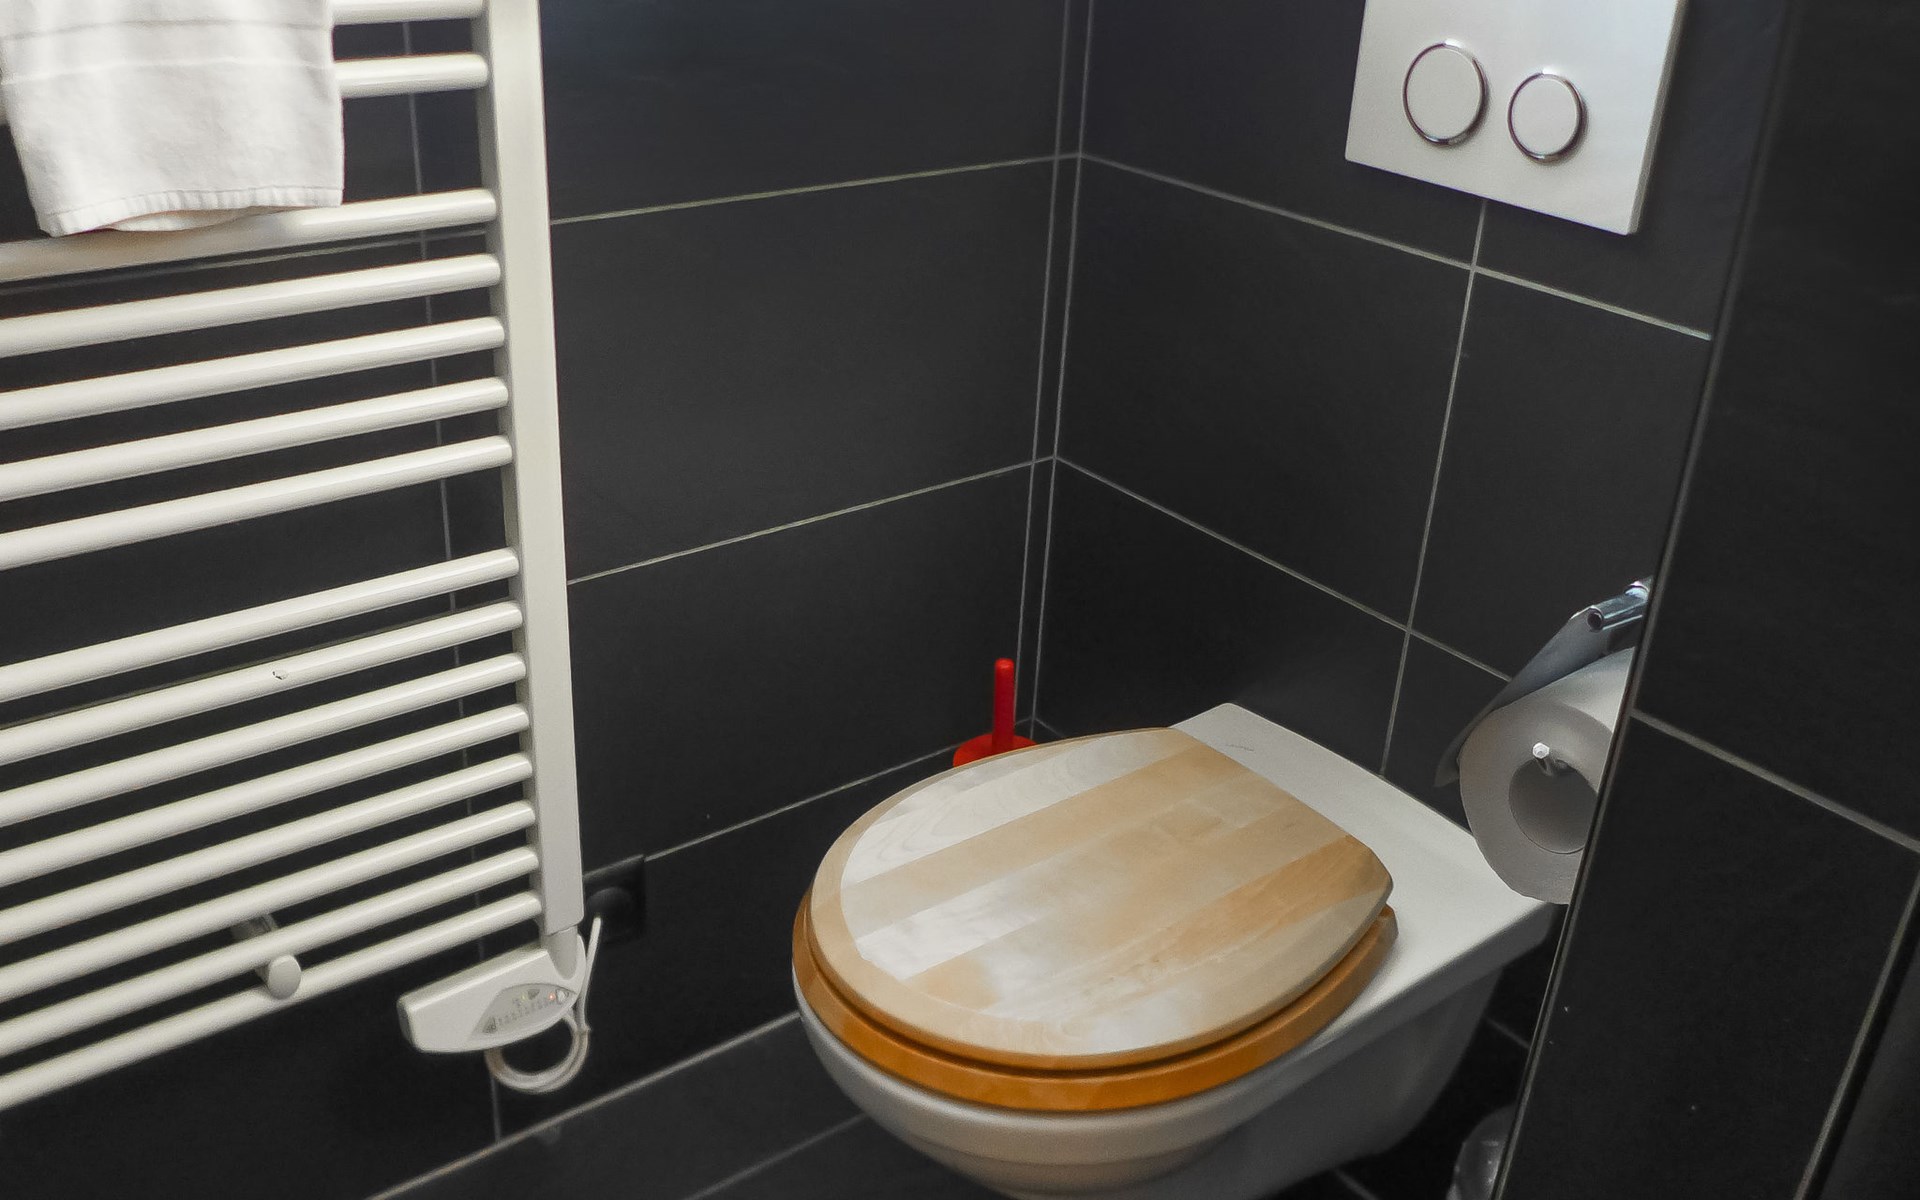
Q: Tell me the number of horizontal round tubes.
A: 15